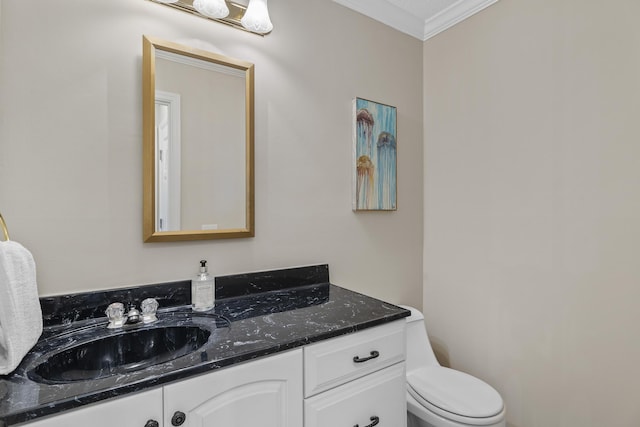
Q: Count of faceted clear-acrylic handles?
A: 2